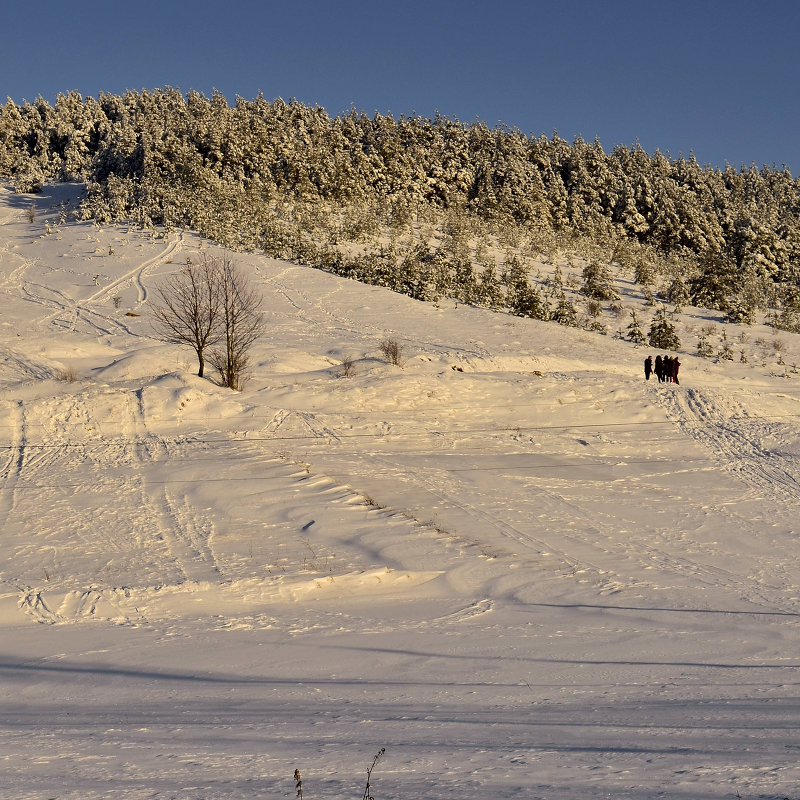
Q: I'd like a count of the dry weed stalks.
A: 2